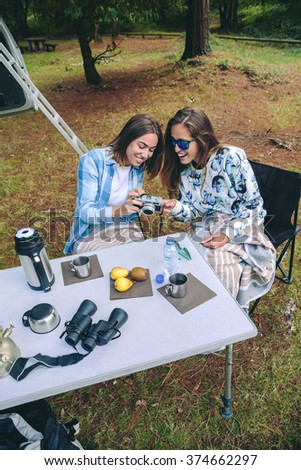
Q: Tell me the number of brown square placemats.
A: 3